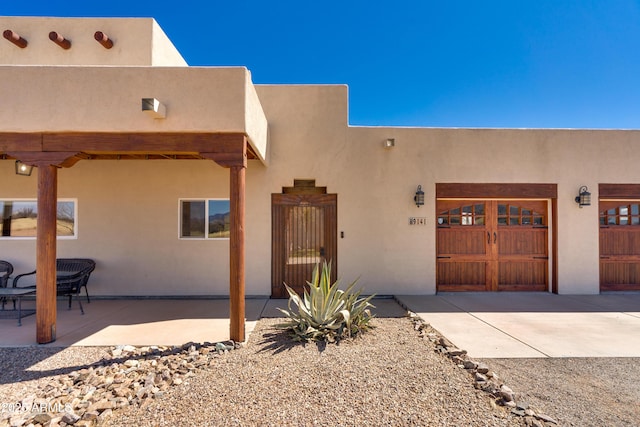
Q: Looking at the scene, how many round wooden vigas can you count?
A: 3